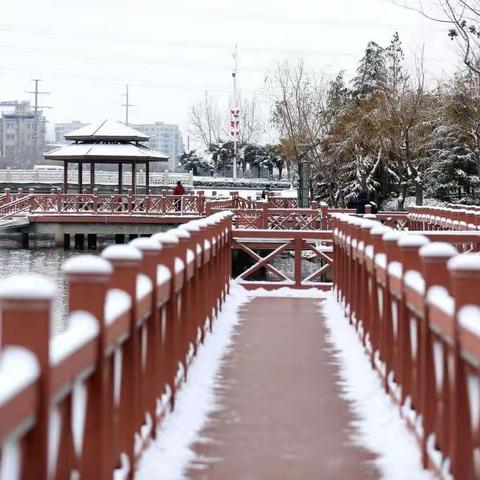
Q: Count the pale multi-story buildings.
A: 3